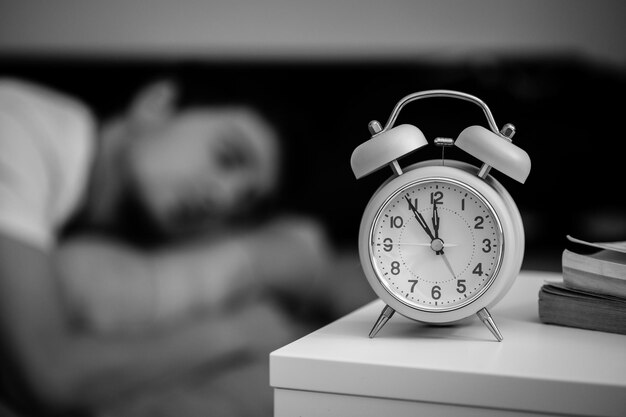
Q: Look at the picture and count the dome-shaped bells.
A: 2